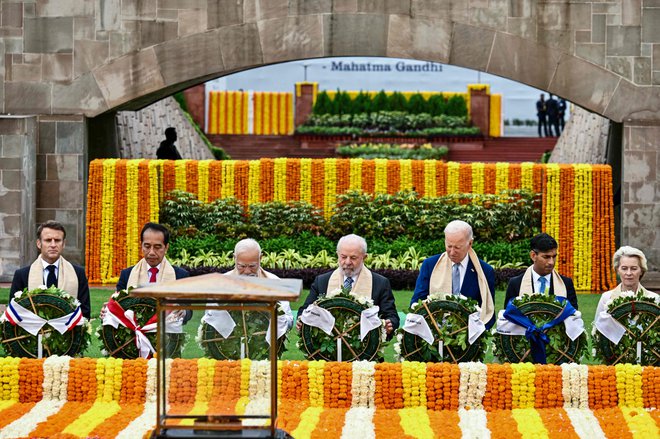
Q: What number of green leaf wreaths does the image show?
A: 7